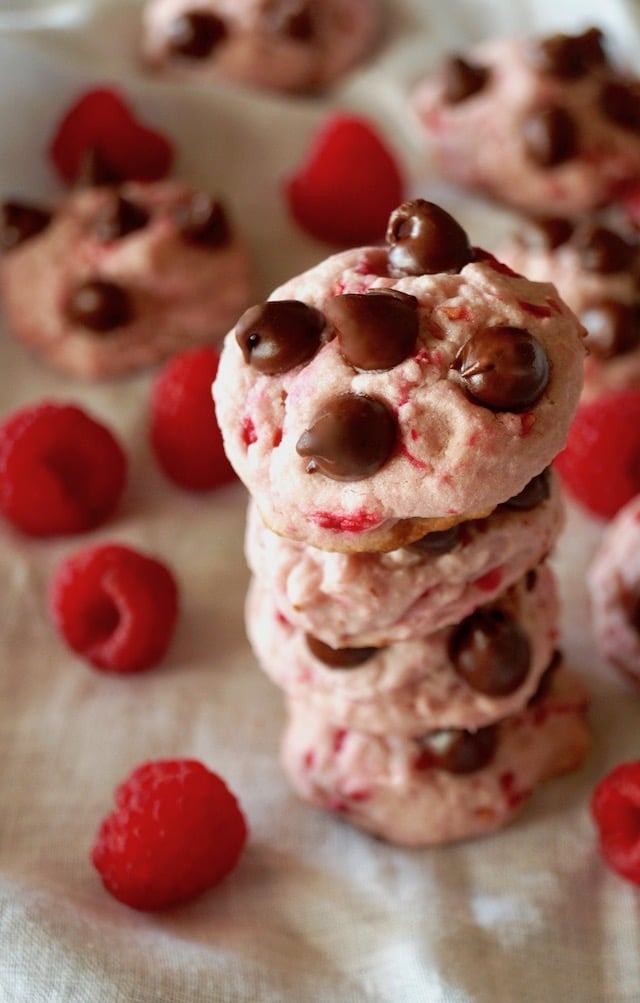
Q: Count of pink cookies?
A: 9